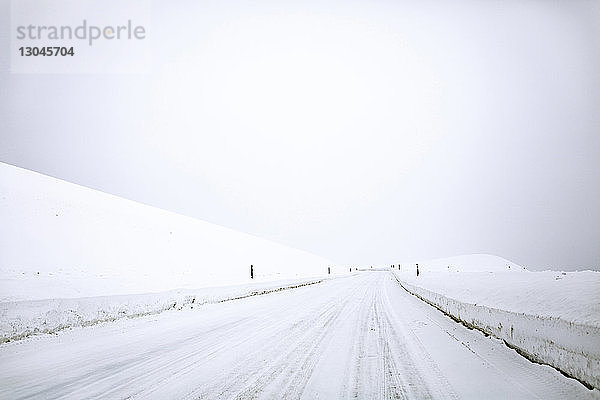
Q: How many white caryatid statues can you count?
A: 0